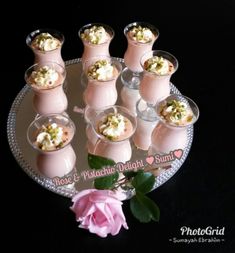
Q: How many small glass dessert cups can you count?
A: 9